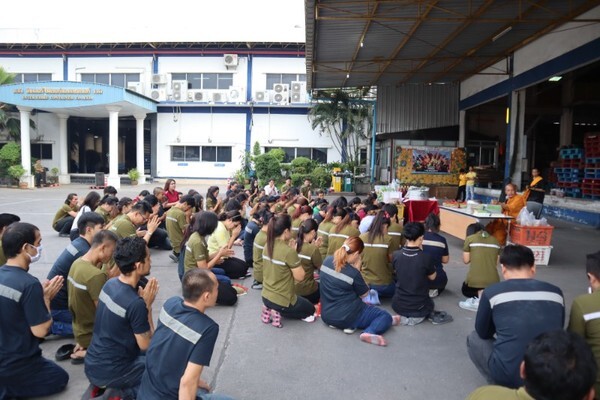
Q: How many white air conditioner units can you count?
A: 11